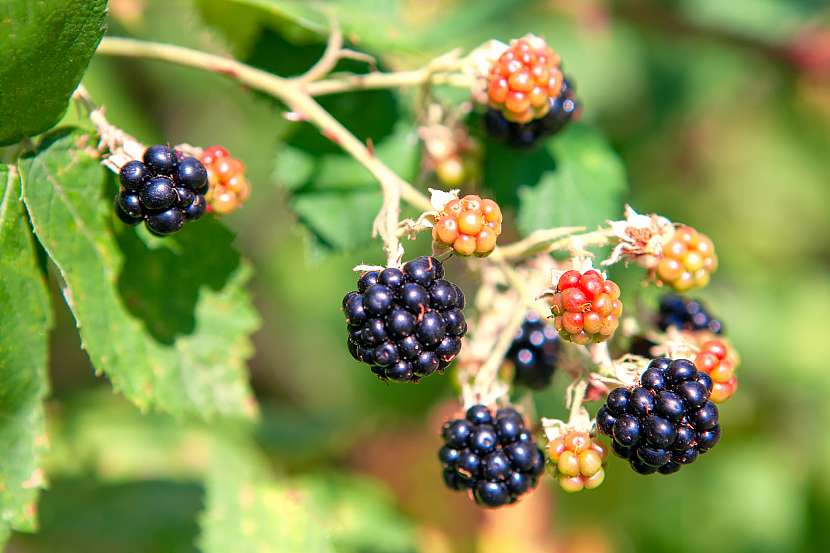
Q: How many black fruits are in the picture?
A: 7